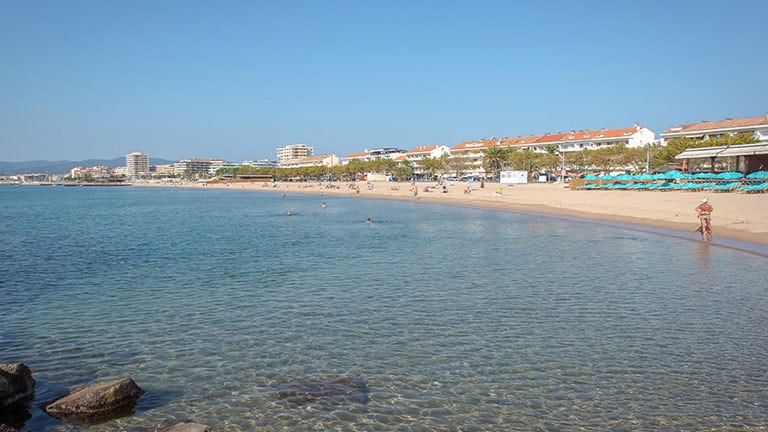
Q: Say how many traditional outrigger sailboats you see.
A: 0